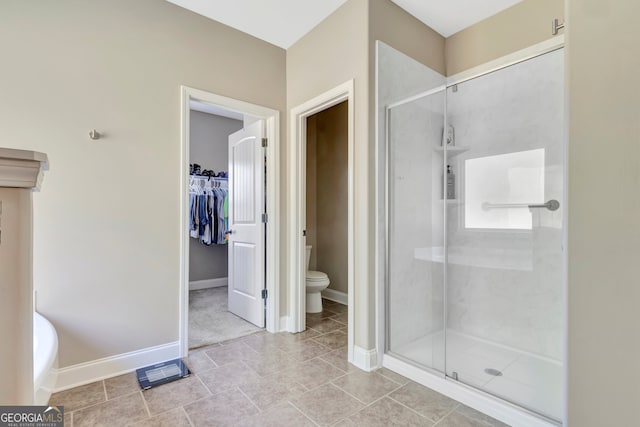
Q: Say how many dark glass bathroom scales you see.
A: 1